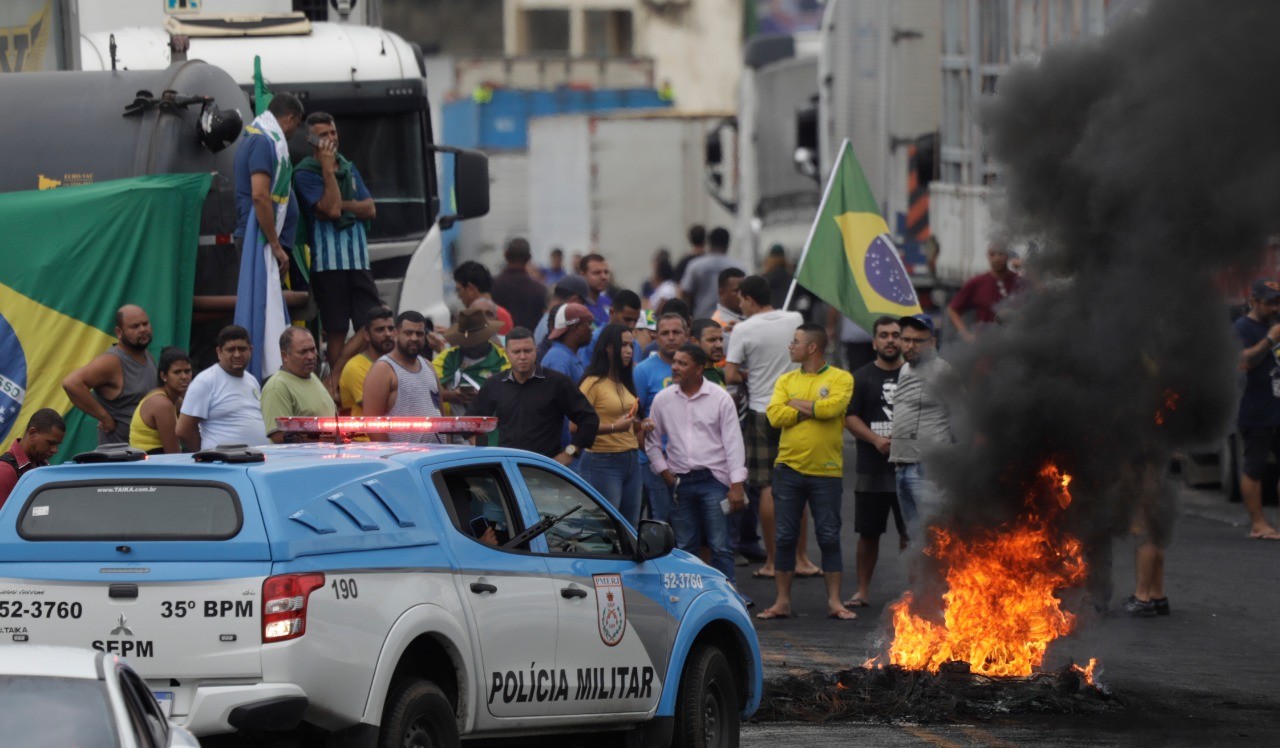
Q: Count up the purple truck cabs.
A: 0